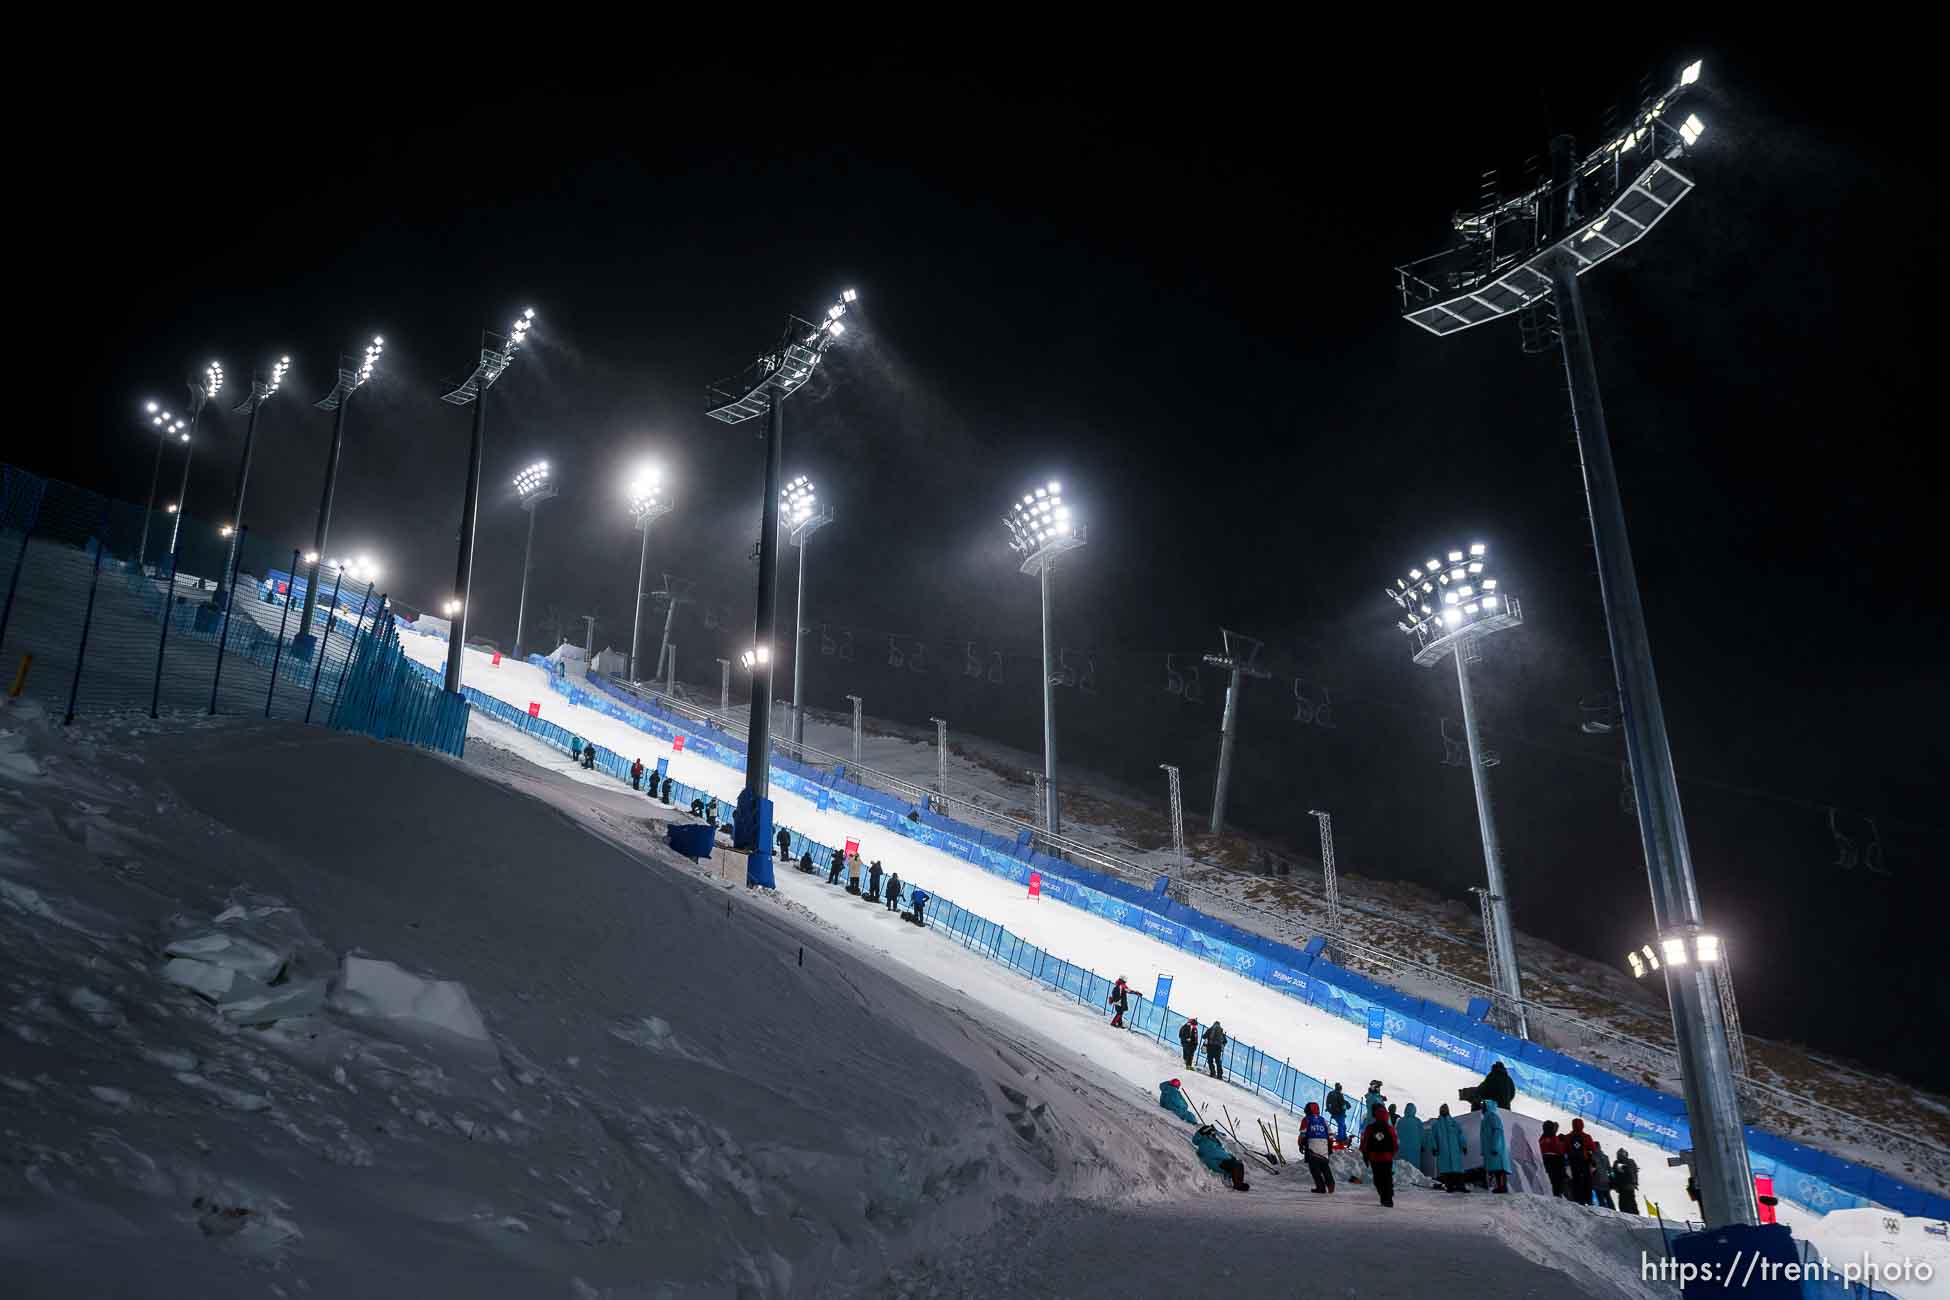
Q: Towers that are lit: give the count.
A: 12